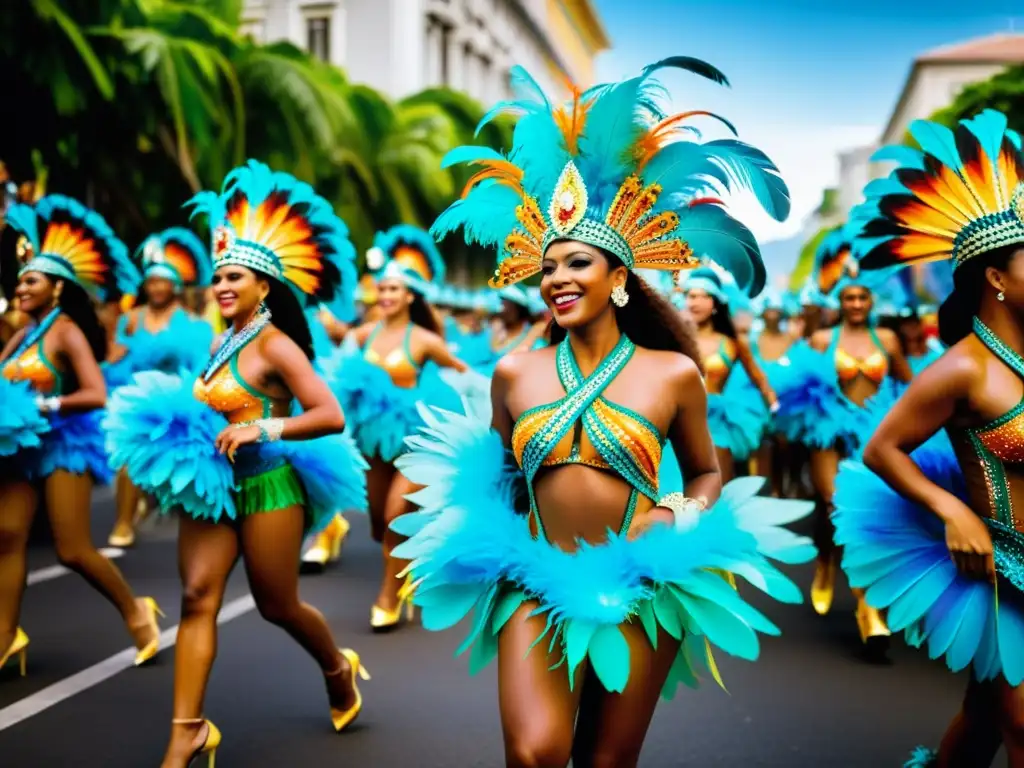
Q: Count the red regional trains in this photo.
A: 0